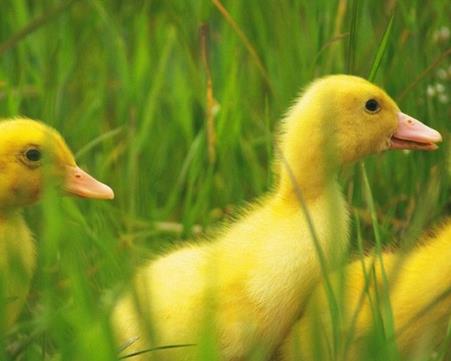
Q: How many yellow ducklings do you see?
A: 3